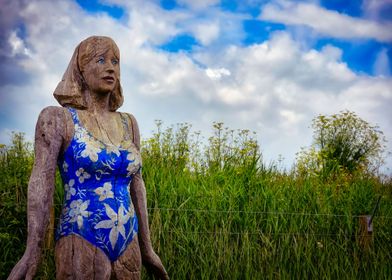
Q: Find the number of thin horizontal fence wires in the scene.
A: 2